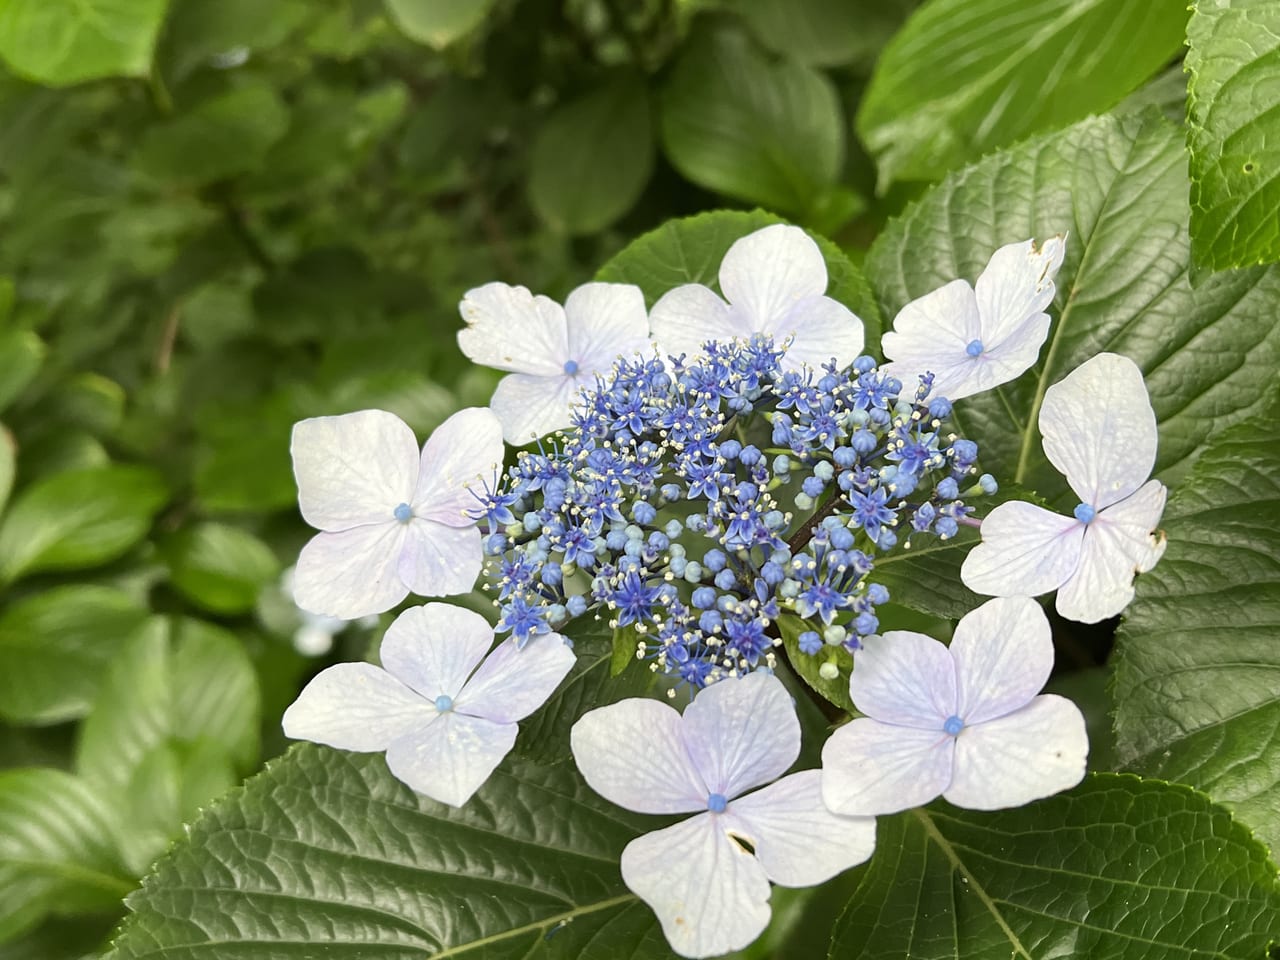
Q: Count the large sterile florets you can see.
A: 8